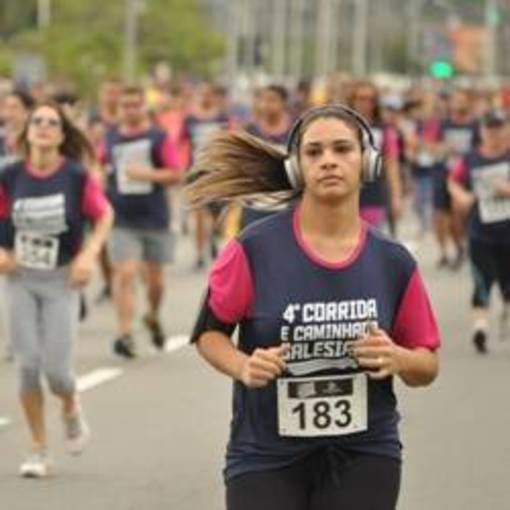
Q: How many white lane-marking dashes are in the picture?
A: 3